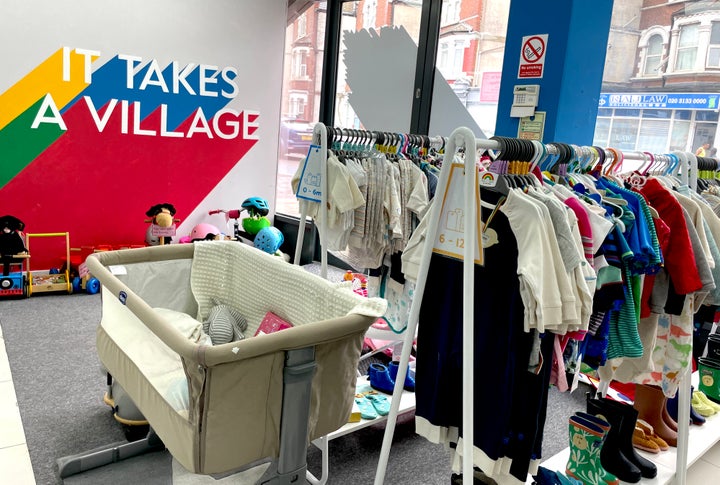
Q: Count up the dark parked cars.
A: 1